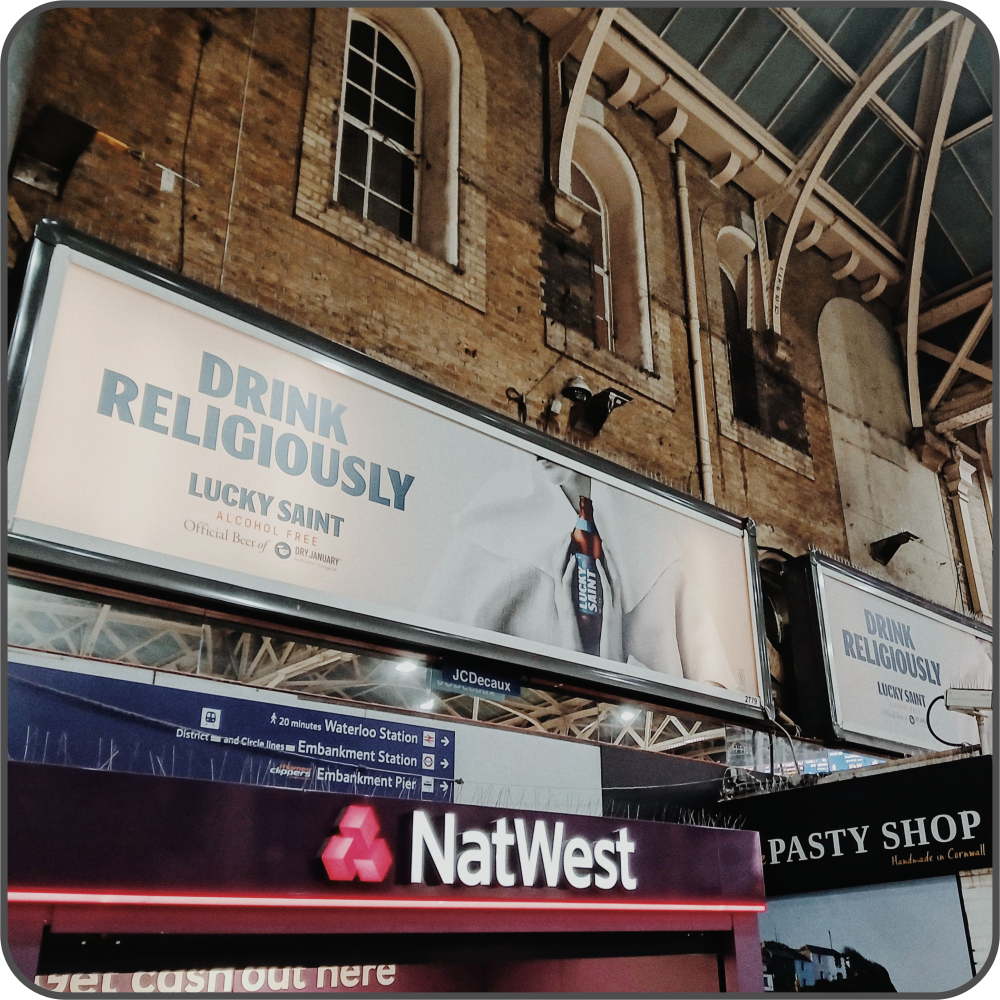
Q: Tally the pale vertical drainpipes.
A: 1